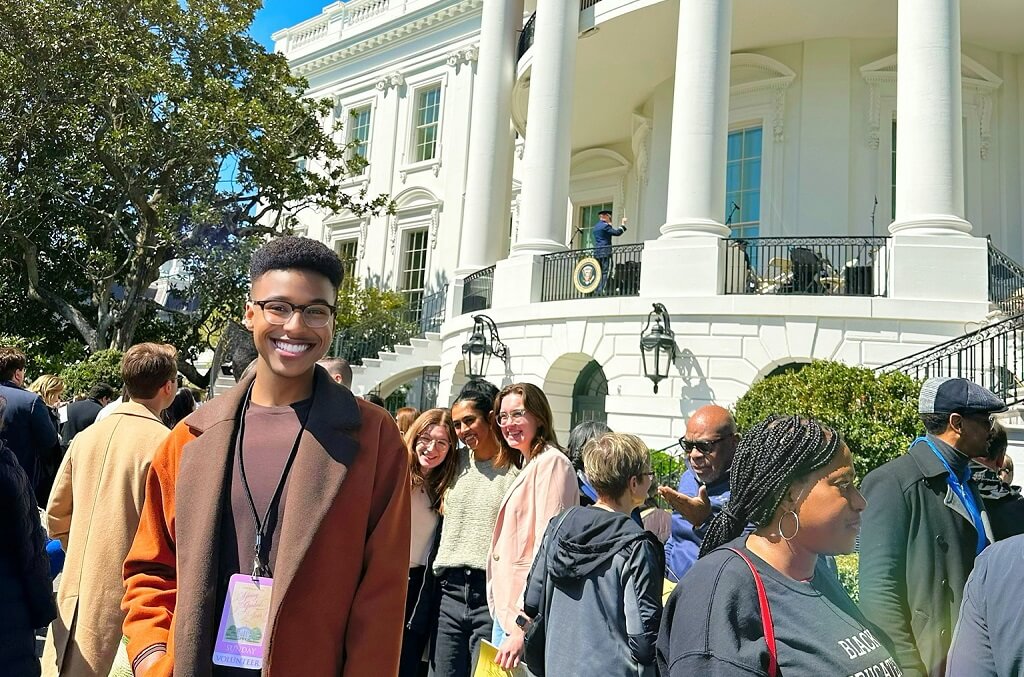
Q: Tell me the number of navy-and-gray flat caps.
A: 1